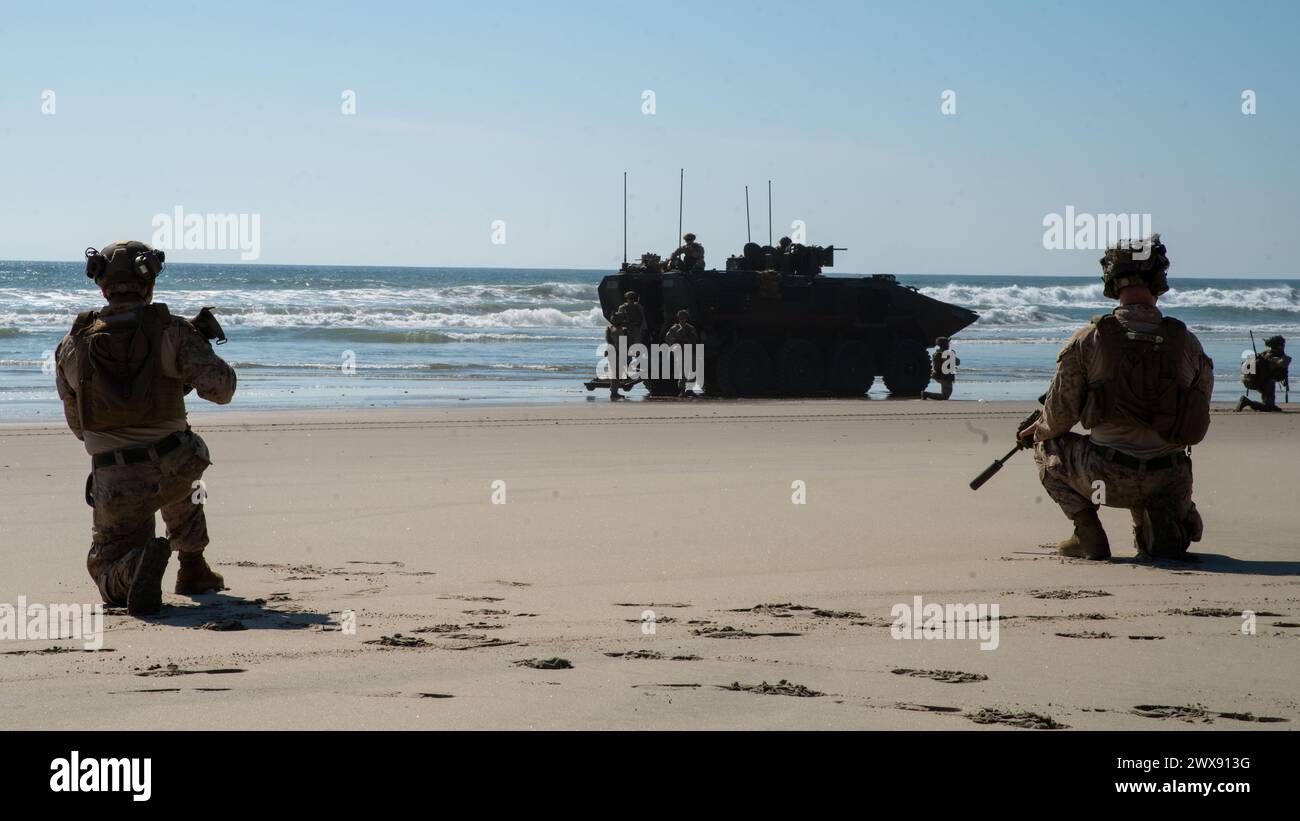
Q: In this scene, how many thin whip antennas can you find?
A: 4